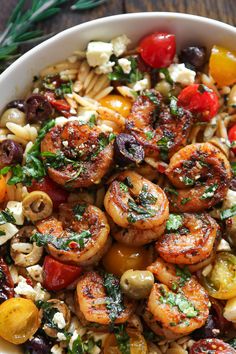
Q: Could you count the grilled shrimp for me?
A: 8